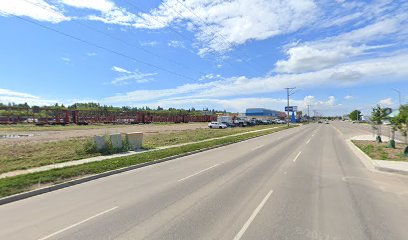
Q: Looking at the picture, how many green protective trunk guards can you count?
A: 3